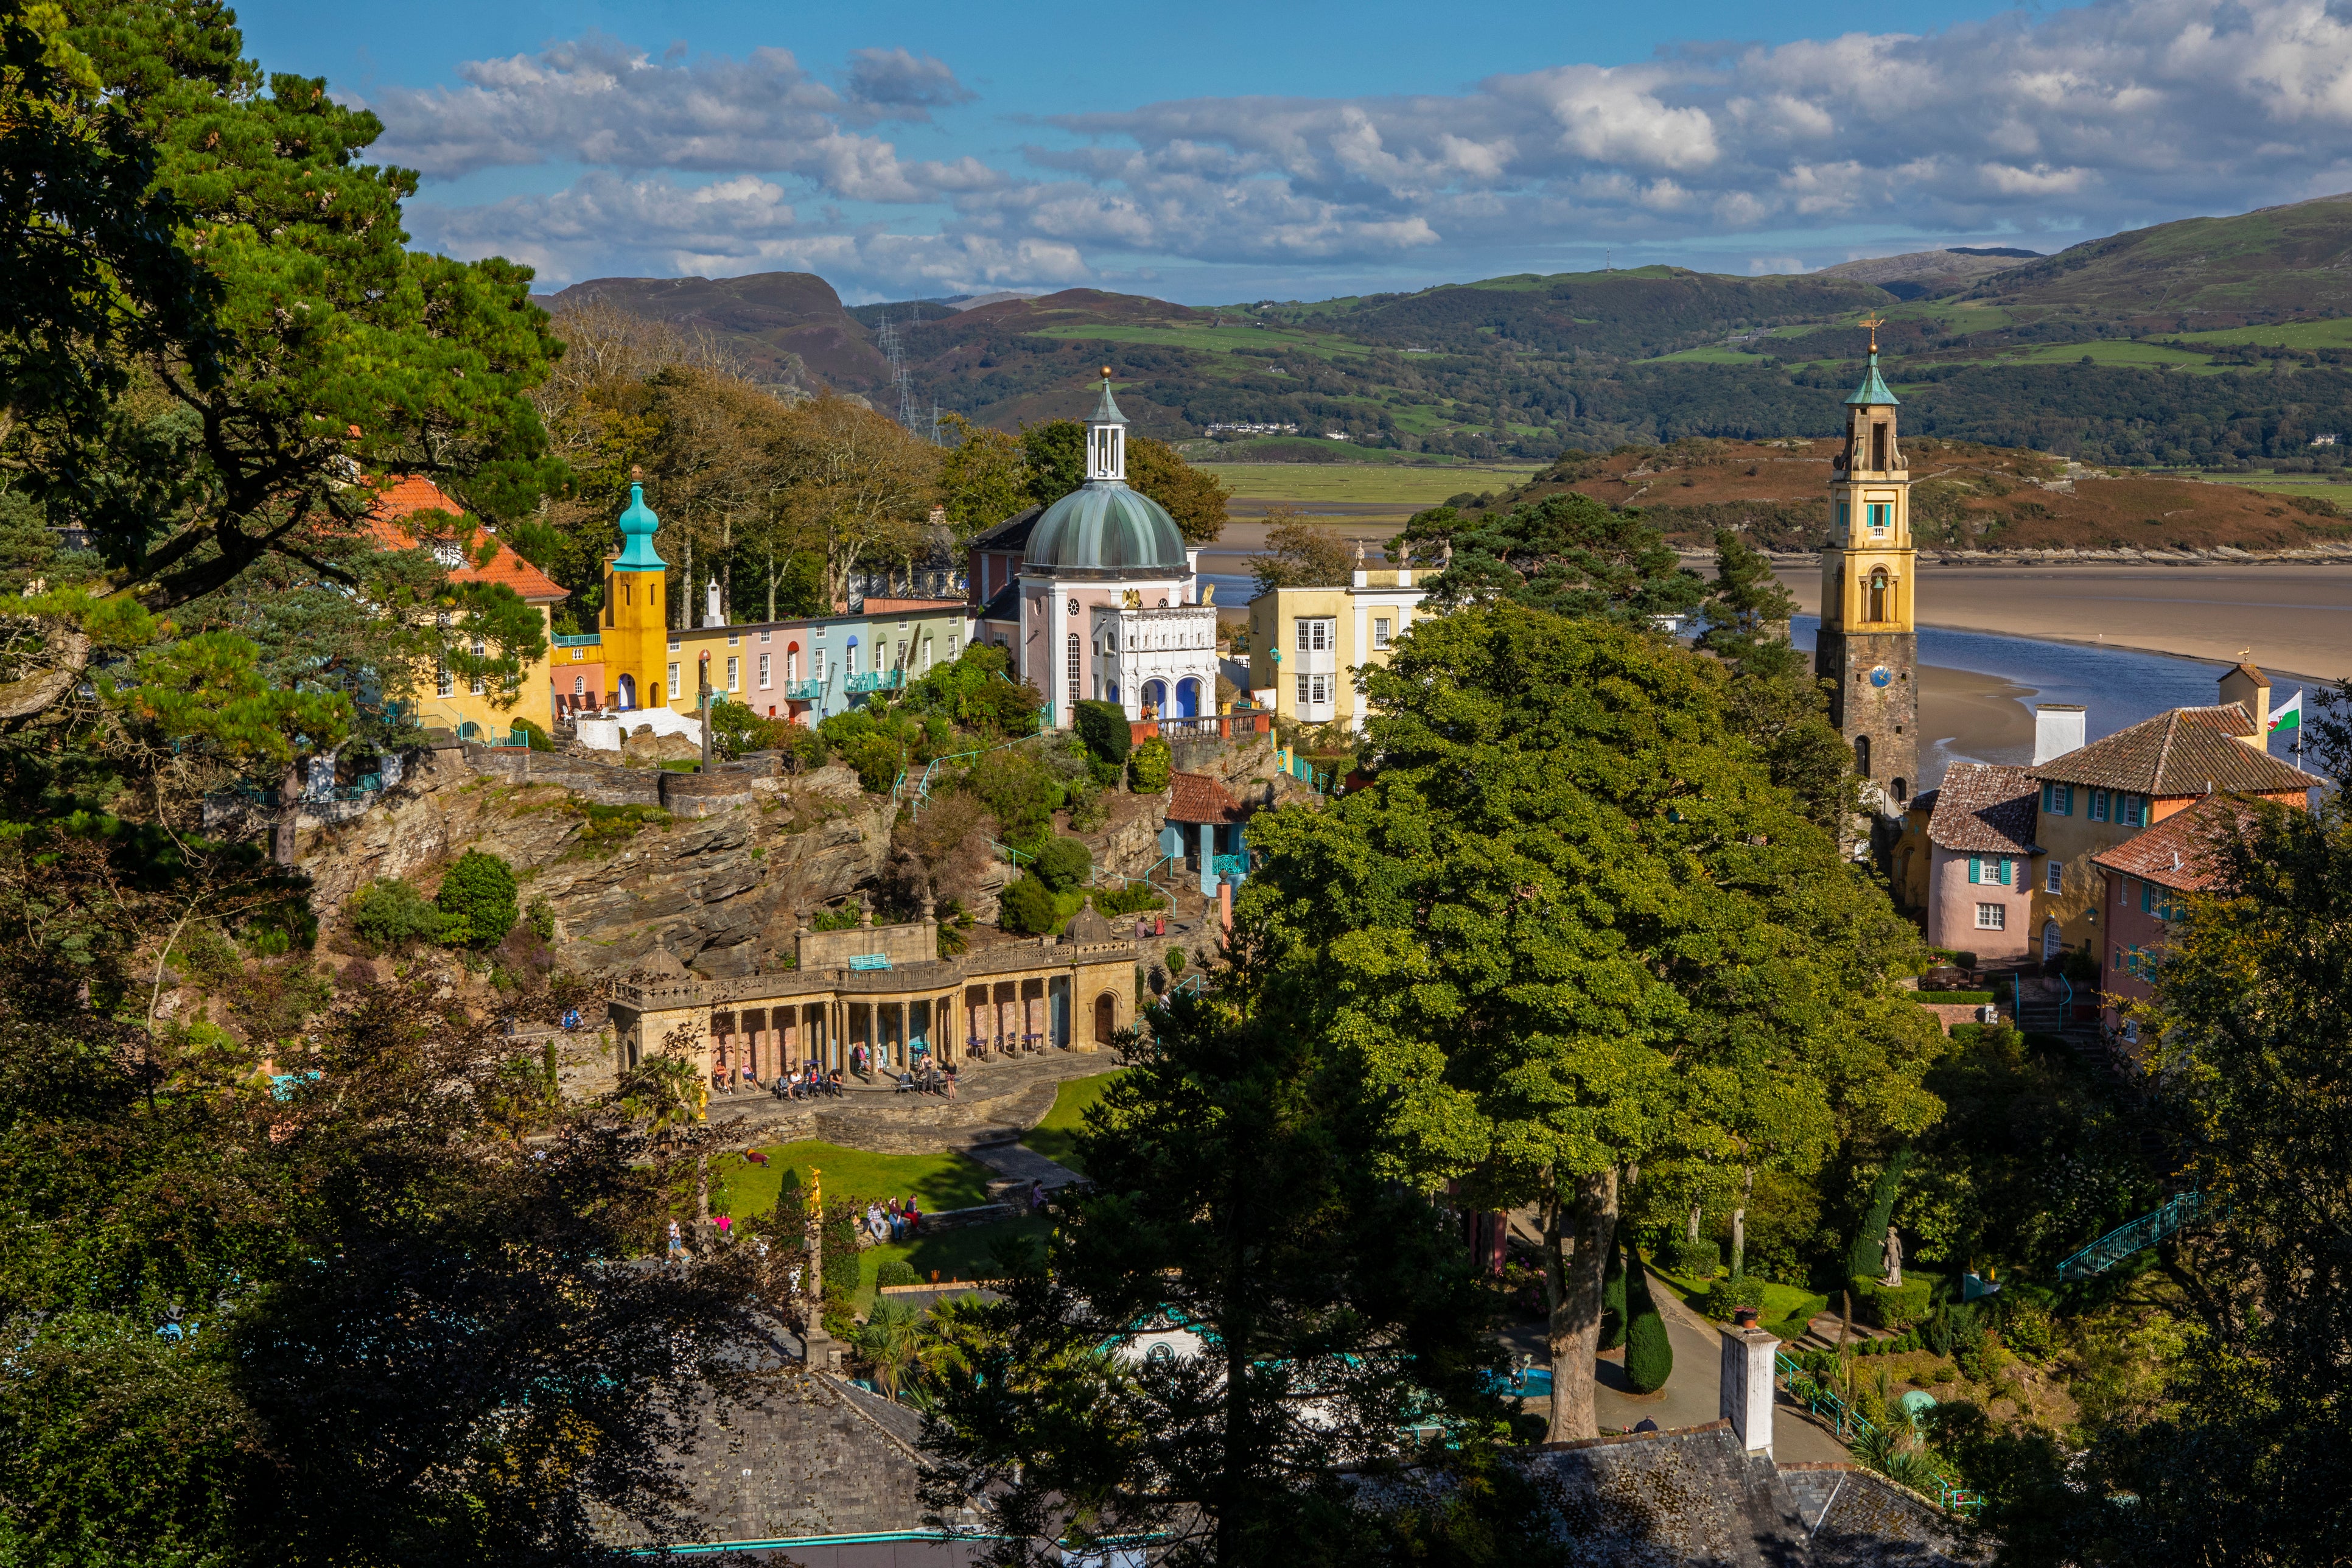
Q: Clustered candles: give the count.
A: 0